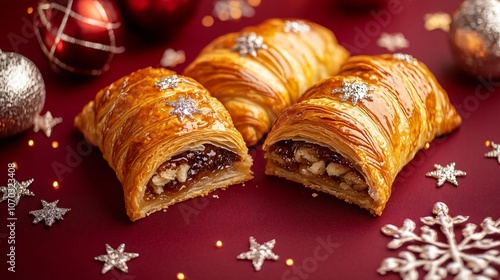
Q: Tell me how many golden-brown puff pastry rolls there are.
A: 3